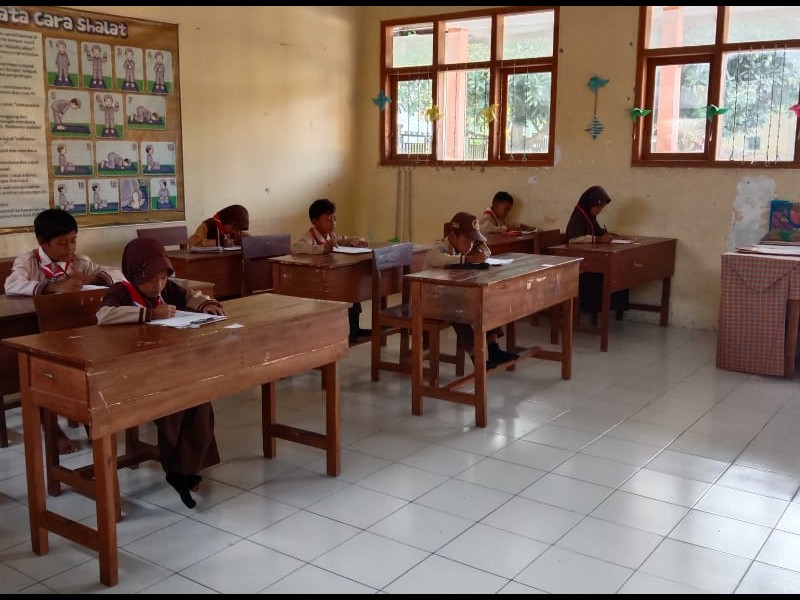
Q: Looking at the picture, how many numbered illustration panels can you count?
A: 14